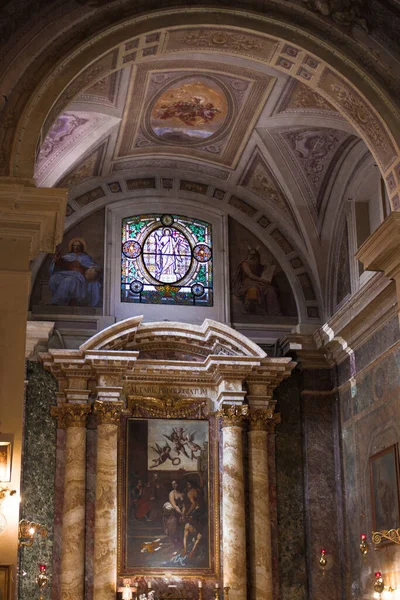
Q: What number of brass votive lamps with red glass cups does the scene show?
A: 4